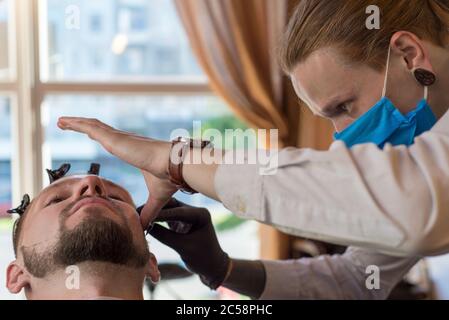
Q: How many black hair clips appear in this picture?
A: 3